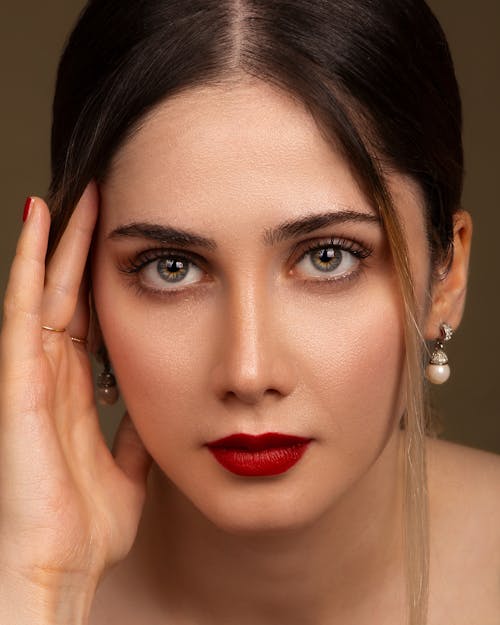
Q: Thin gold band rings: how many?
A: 2